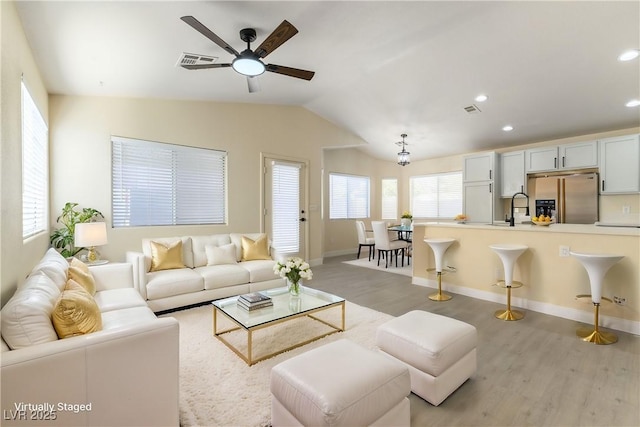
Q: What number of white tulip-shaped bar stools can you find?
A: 3